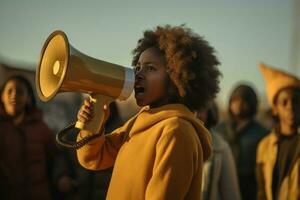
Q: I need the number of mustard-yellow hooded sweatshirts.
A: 1